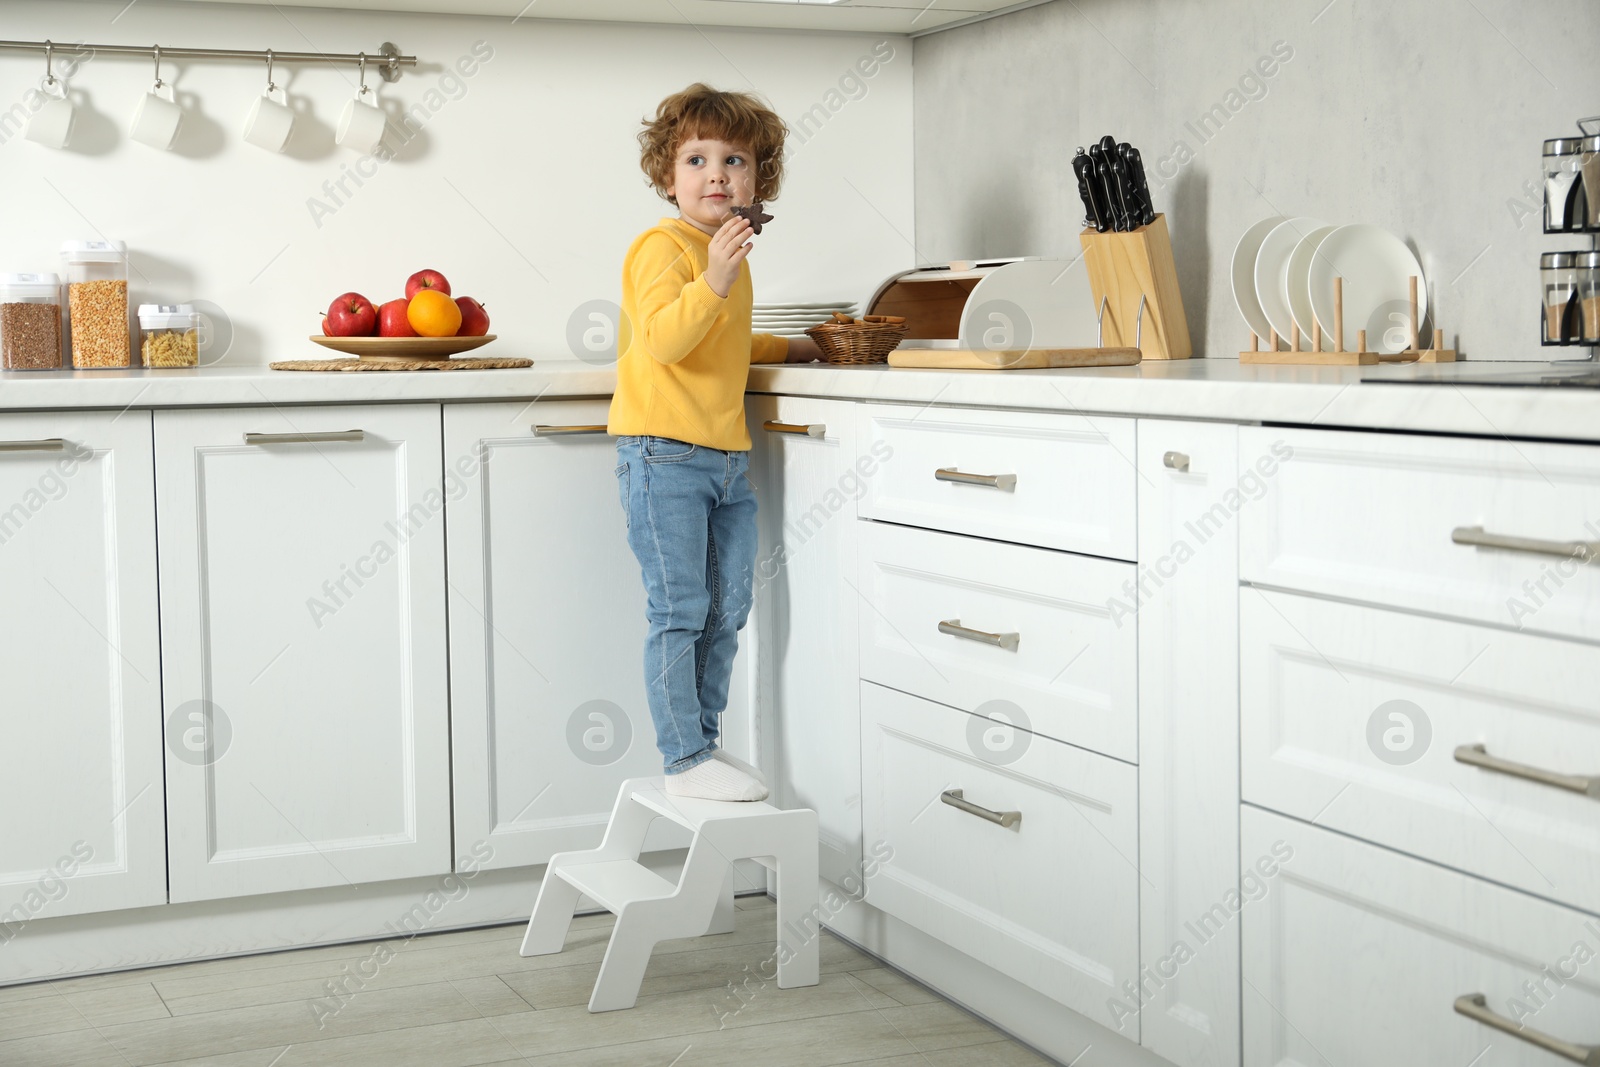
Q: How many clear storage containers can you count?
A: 3